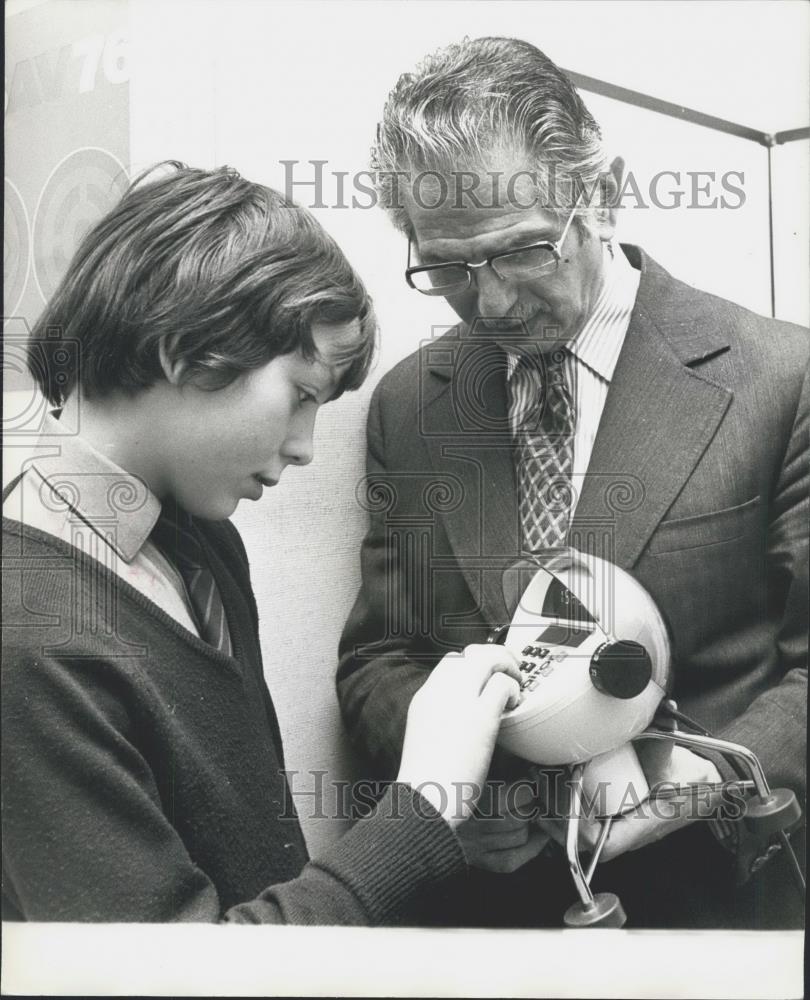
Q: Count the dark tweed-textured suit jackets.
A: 1